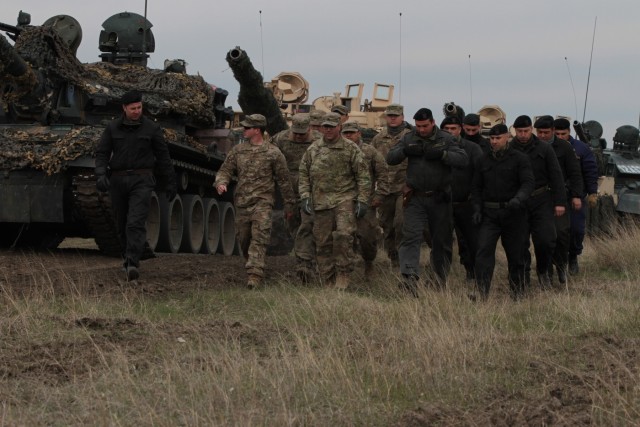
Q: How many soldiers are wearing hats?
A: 15